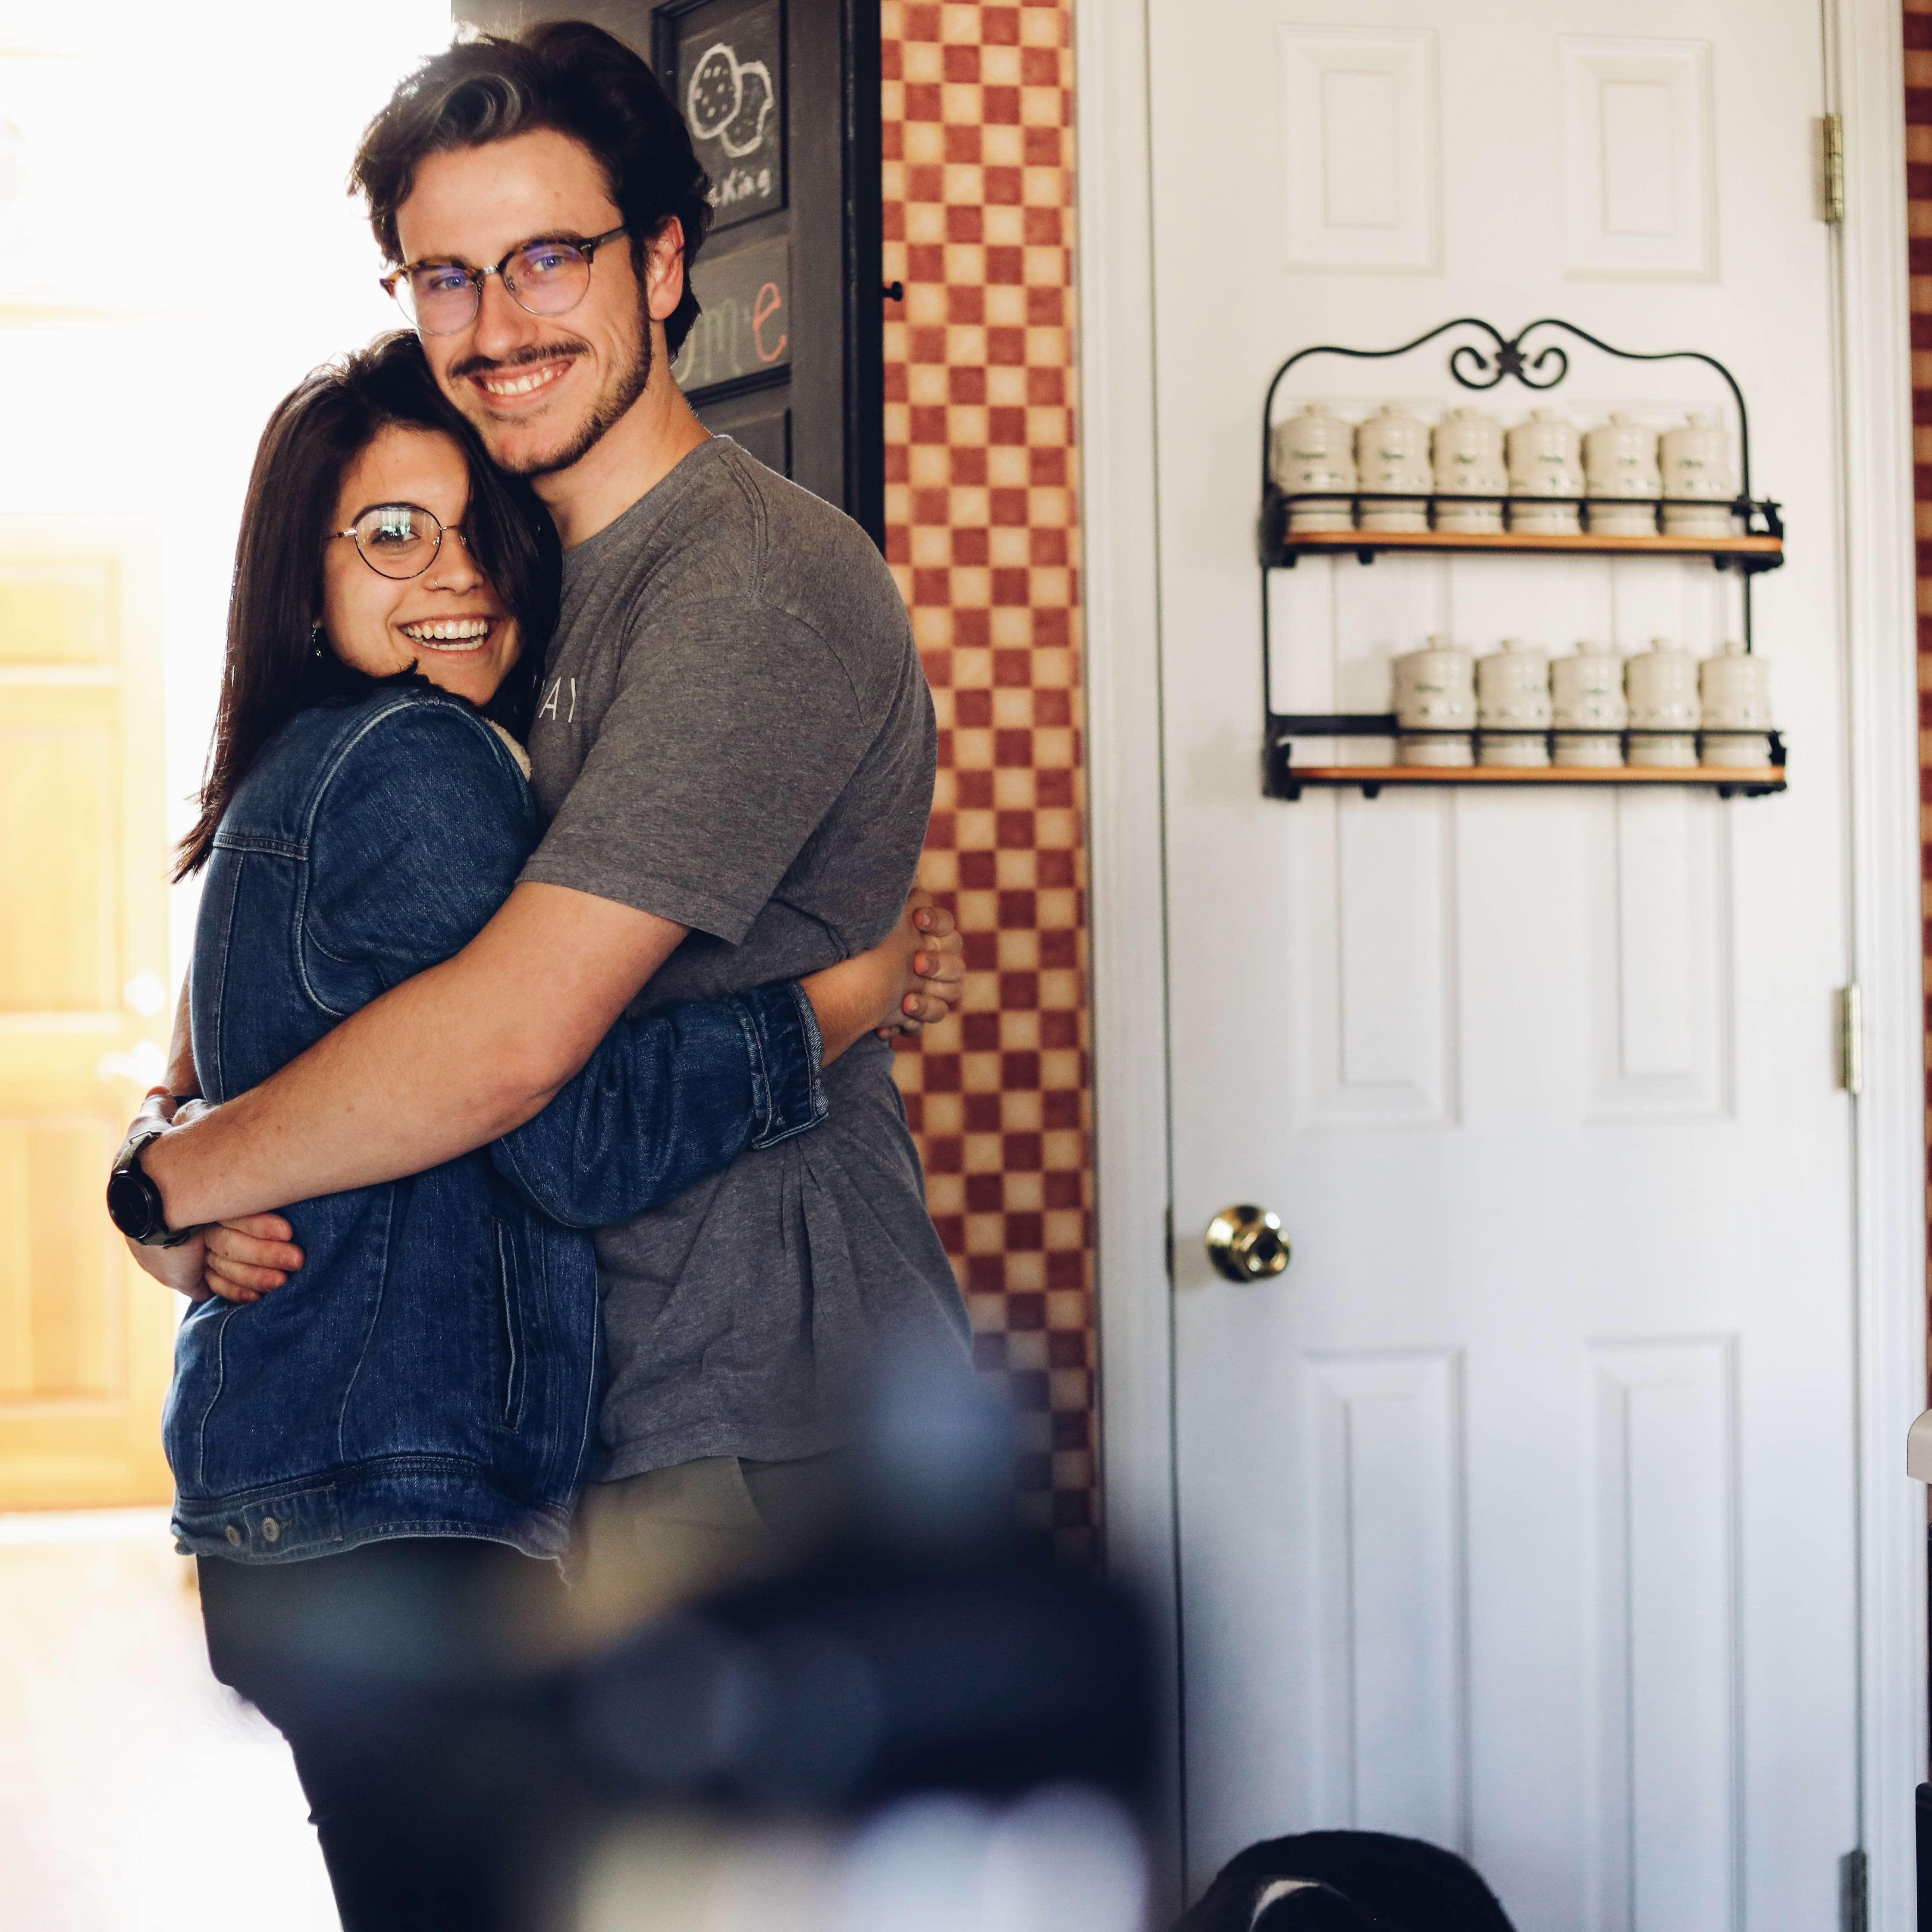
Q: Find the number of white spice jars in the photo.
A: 11